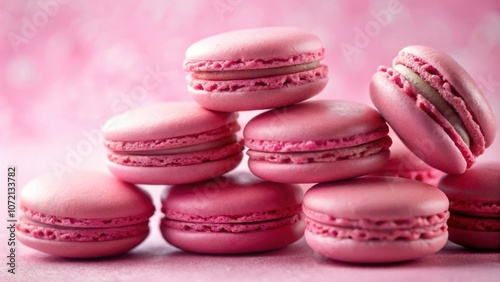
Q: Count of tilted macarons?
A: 1